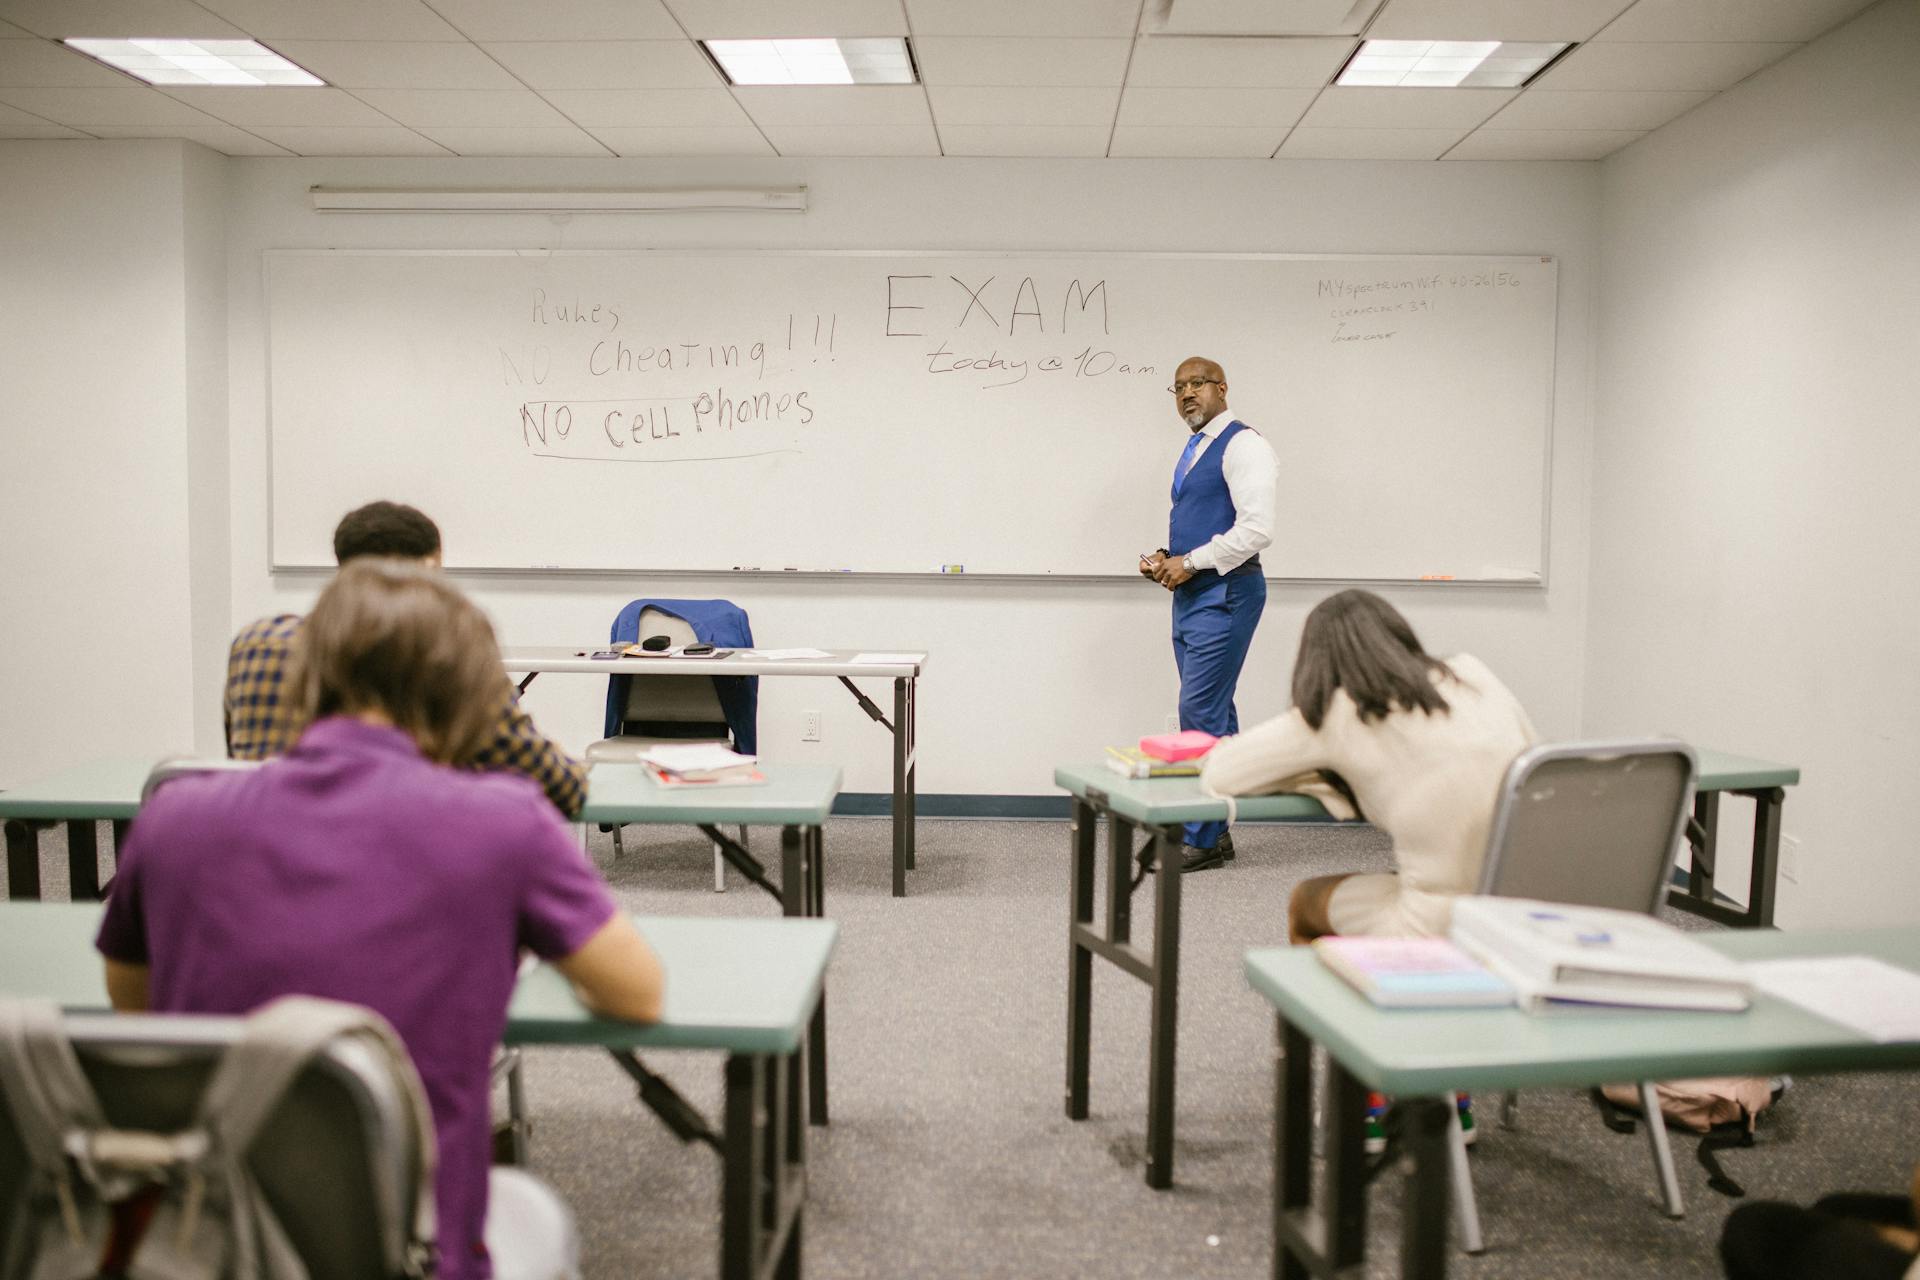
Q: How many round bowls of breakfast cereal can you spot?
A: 0